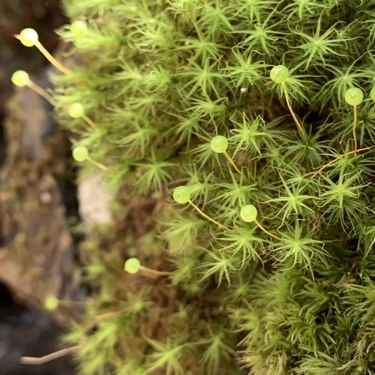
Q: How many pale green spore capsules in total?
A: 13